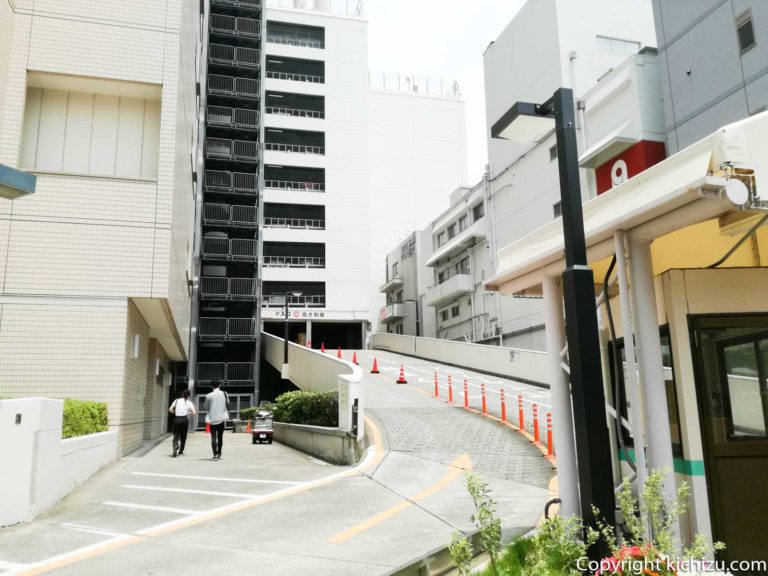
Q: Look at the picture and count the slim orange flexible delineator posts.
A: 8